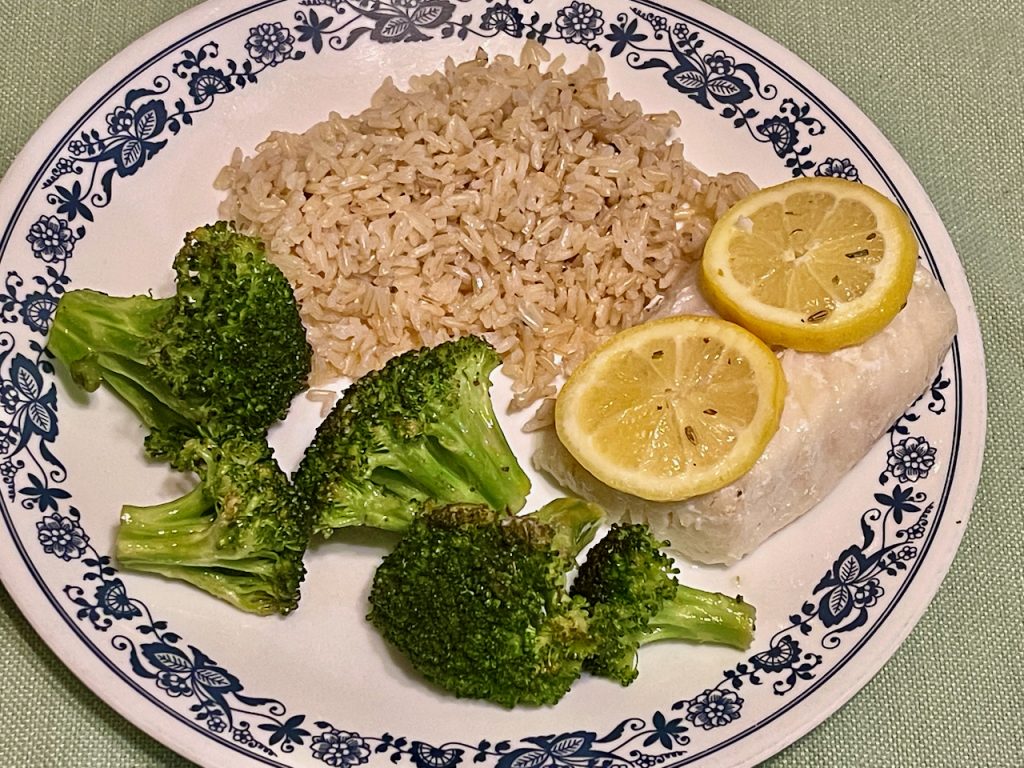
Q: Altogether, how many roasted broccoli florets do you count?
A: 5